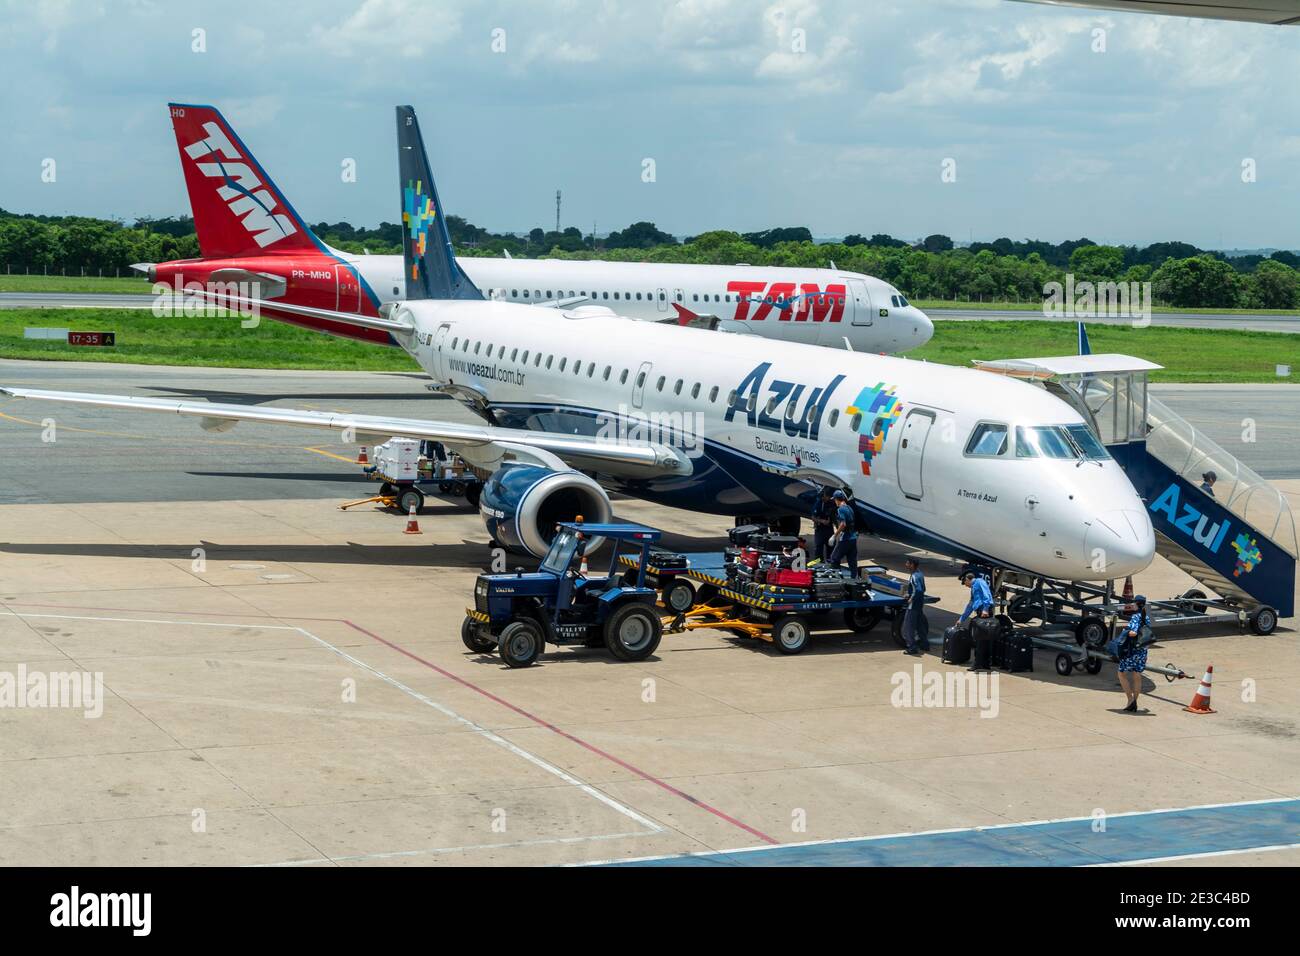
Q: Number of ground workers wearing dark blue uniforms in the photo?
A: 3